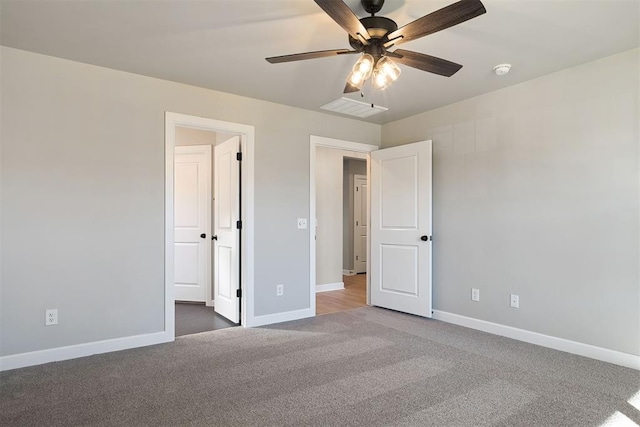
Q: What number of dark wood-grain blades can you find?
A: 5